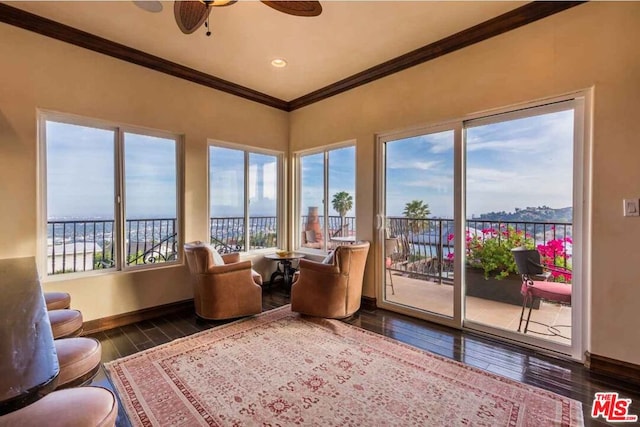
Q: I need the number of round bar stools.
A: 4